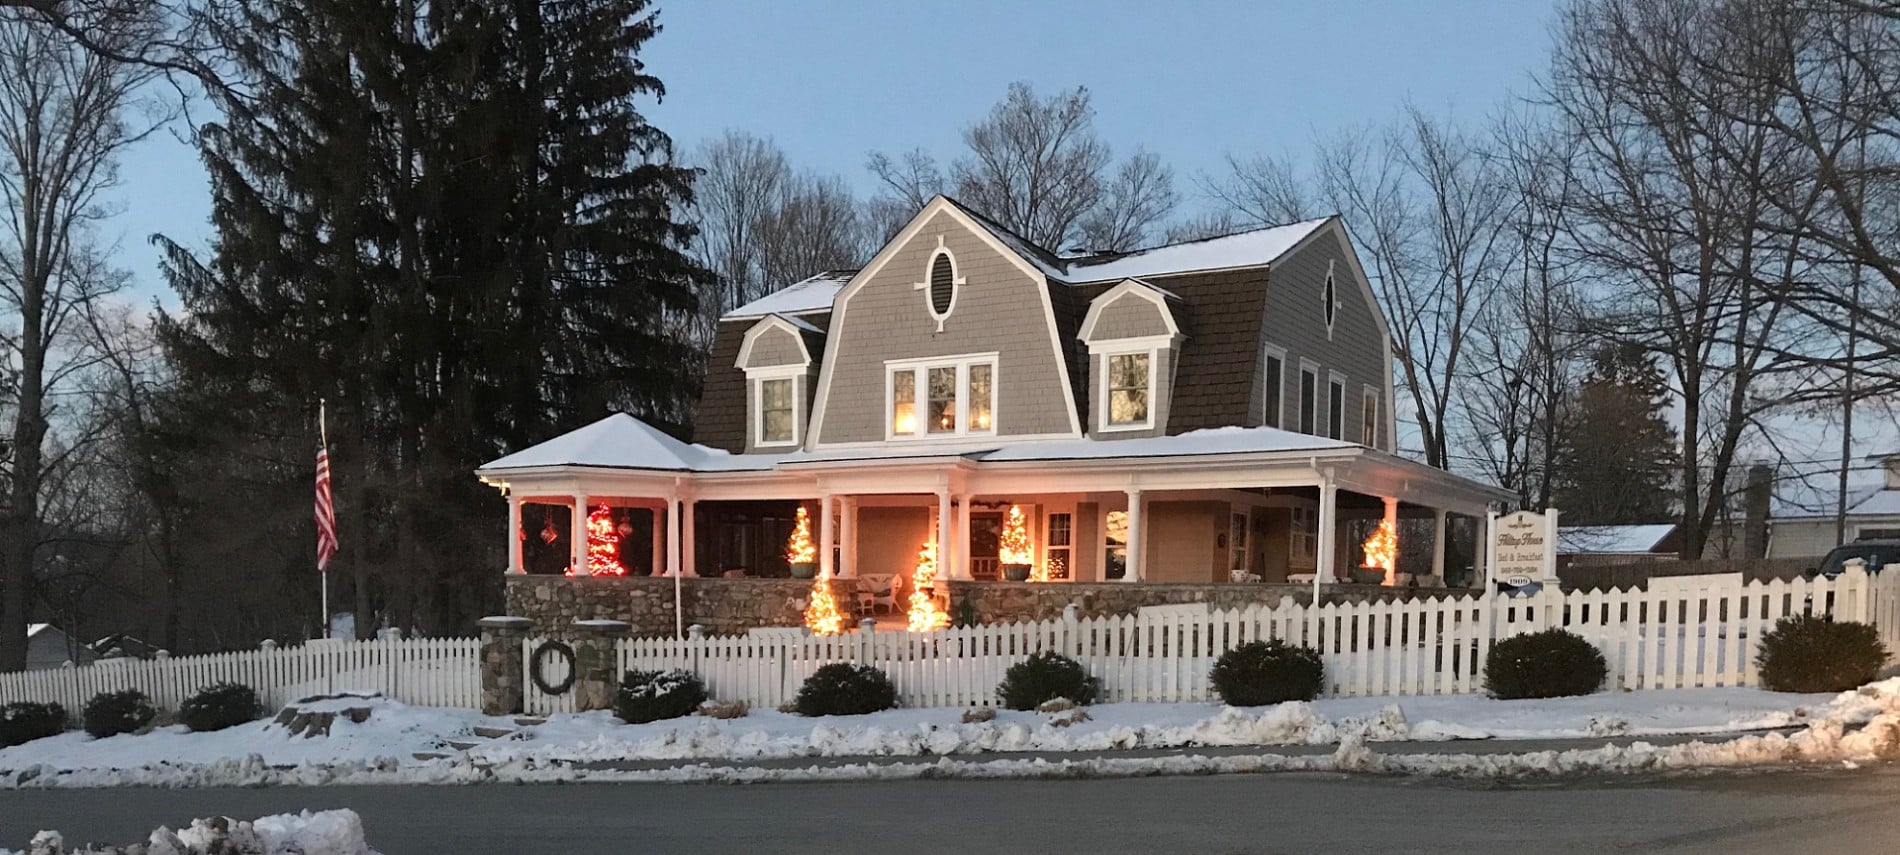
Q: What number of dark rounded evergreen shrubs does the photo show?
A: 9